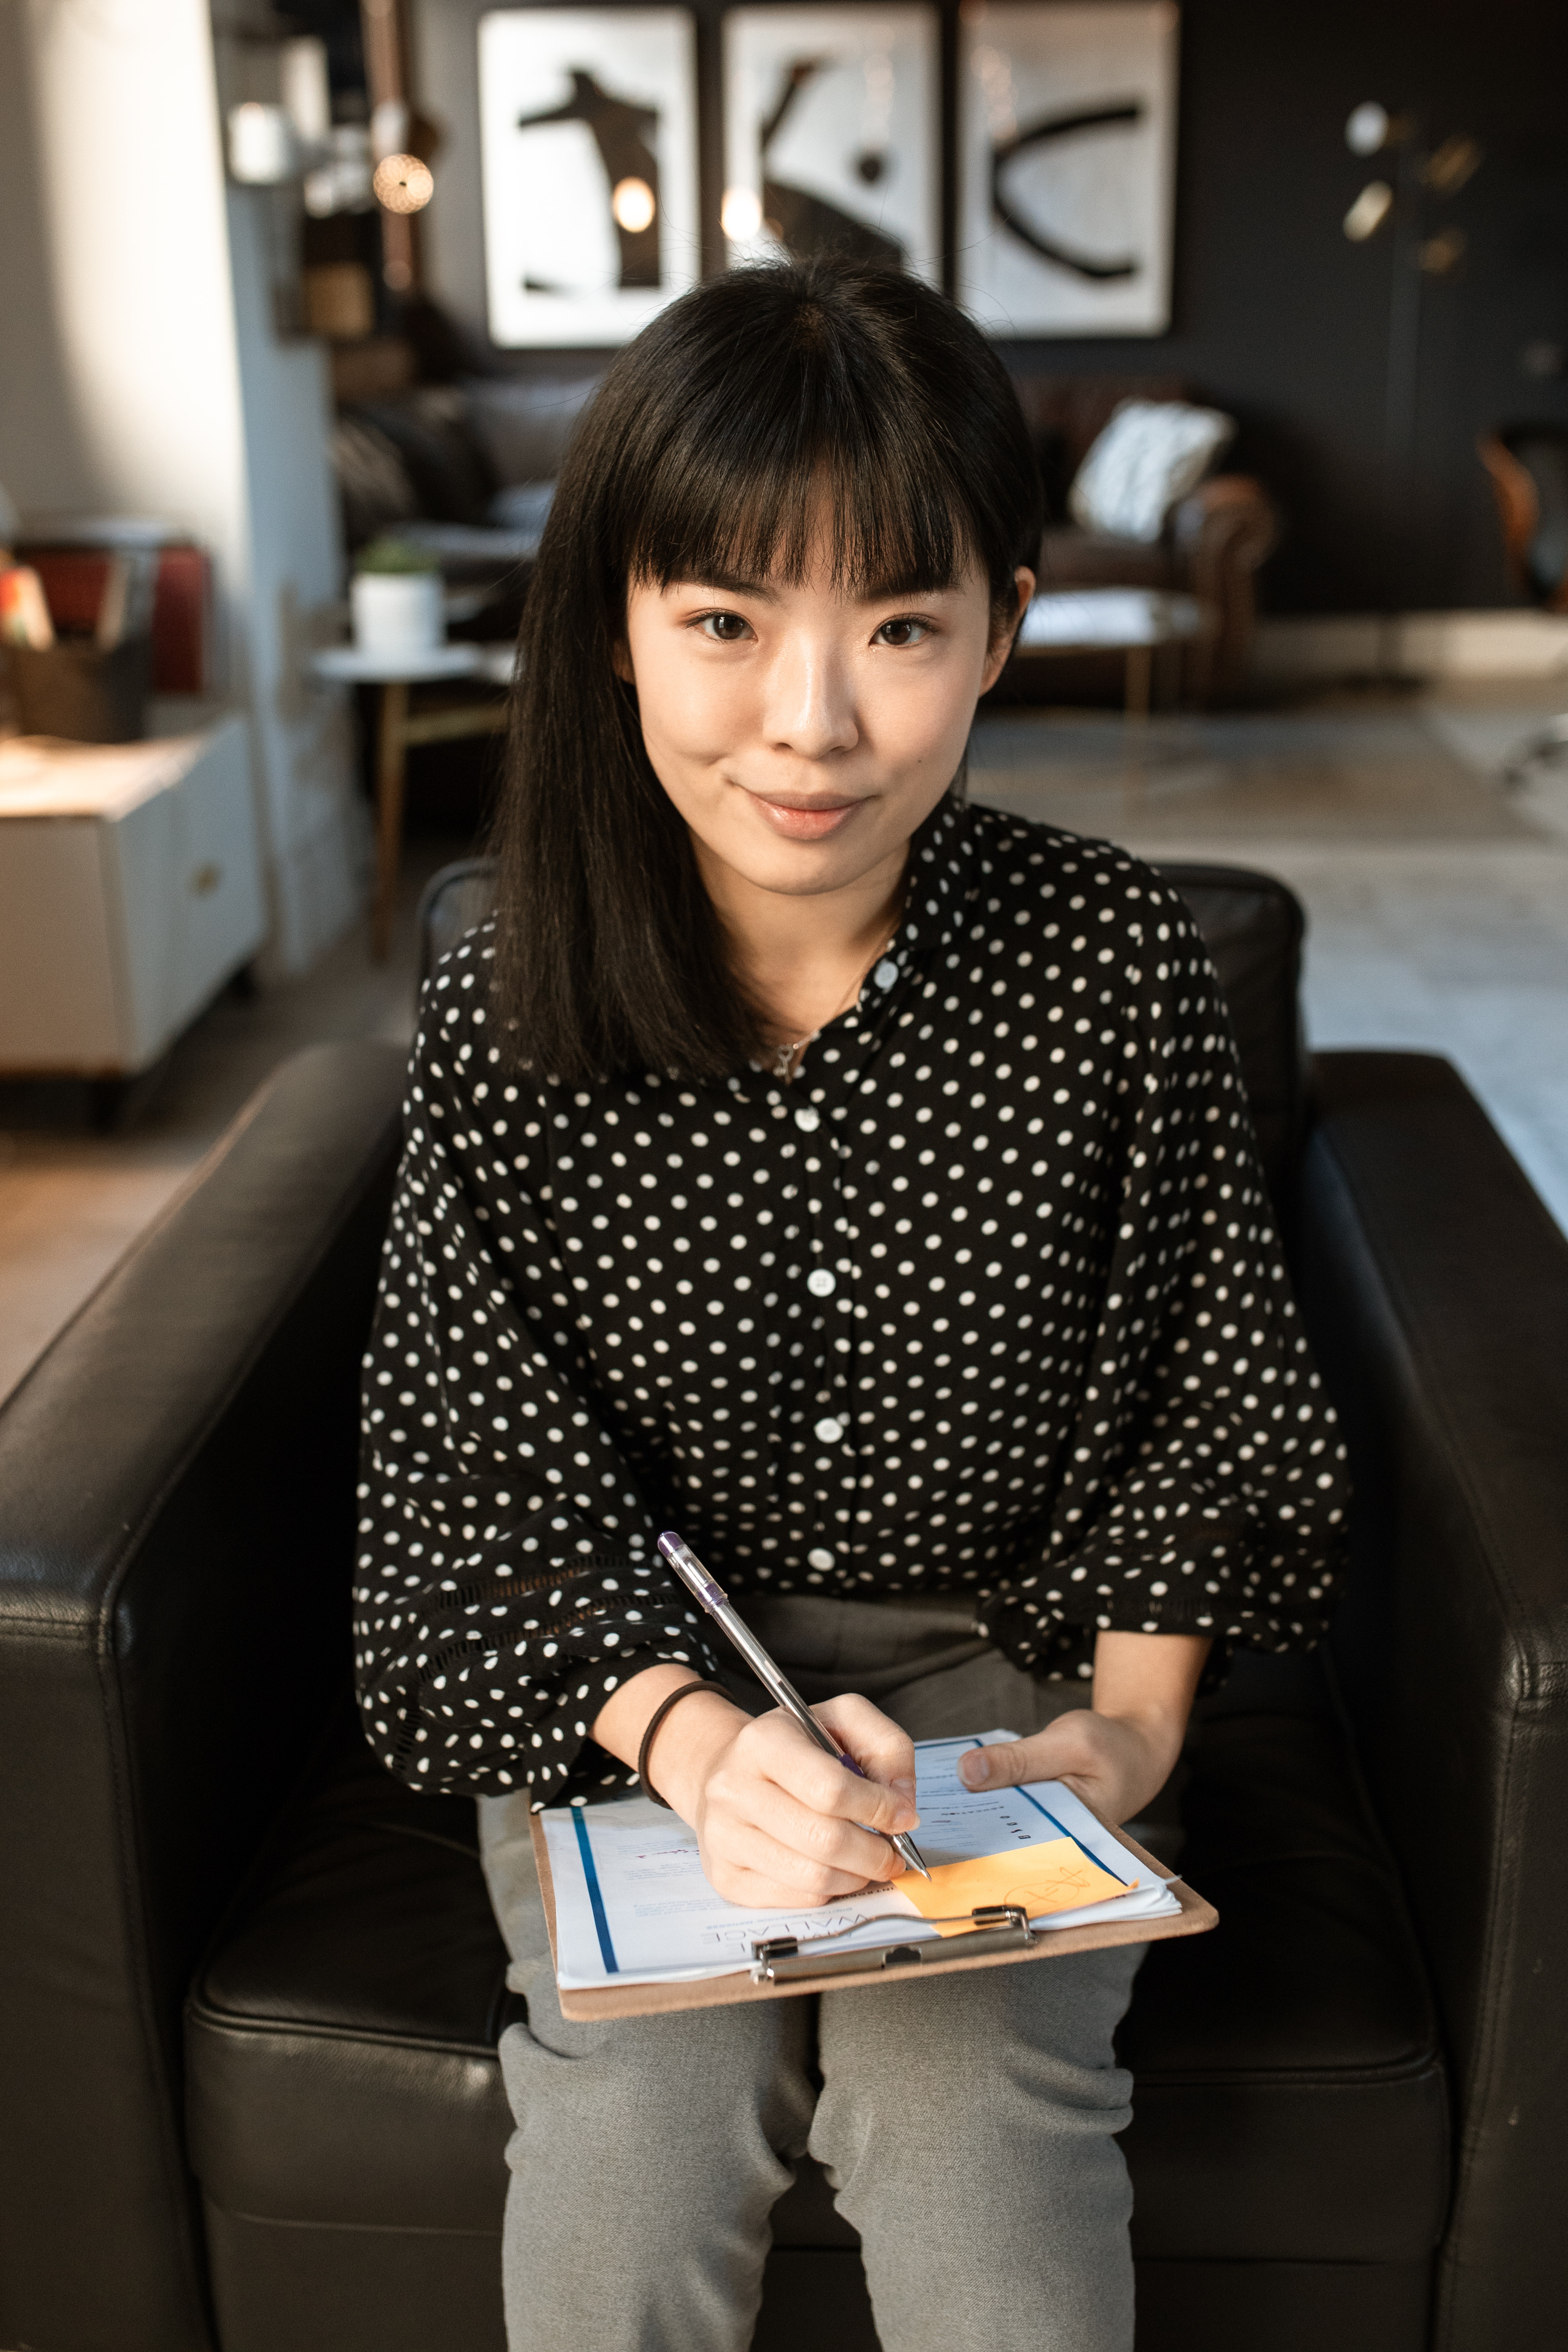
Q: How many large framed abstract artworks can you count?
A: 3